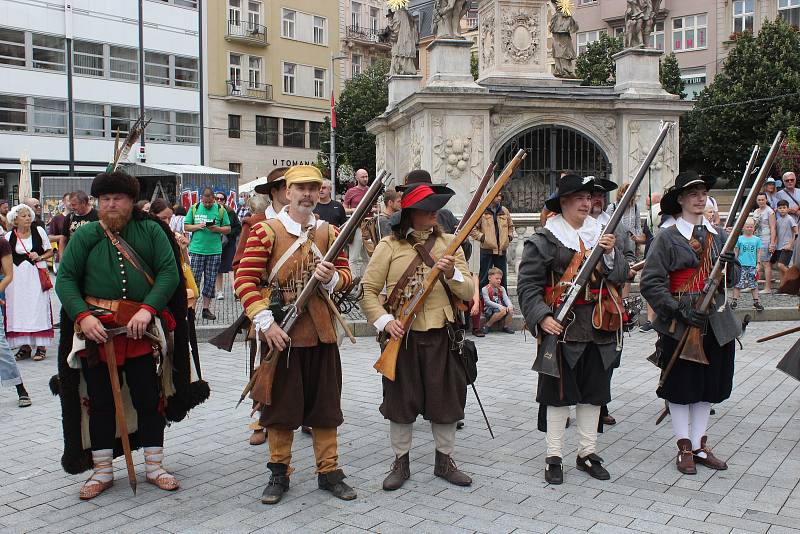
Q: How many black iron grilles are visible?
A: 1